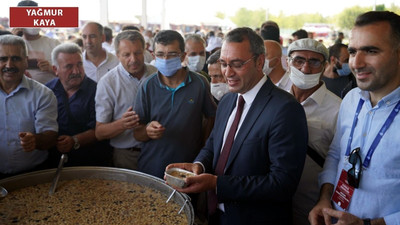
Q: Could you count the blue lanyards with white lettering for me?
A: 1